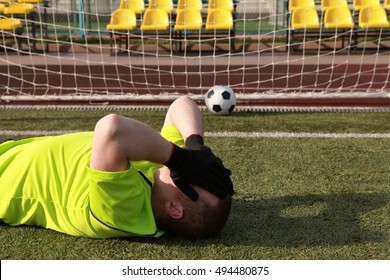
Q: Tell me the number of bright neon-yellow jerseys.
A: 1